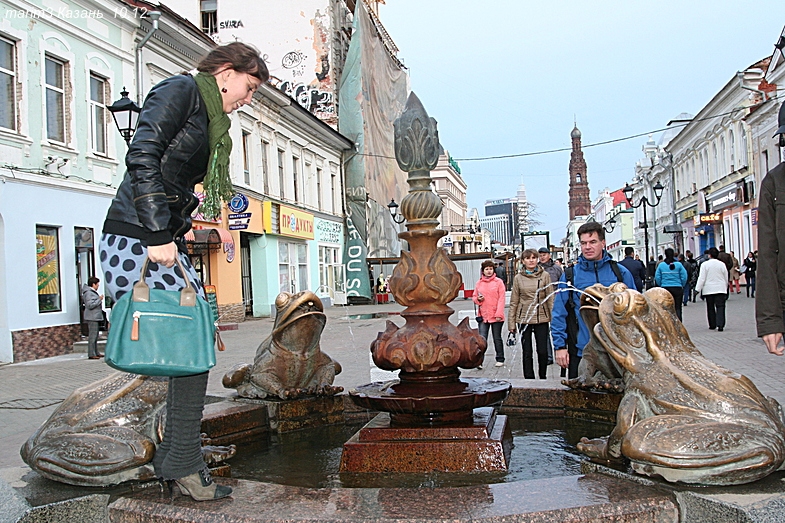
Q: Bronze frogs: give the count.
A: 4